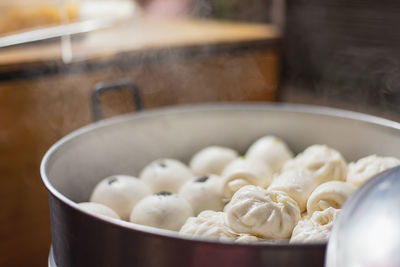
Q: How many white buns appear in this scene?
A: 15